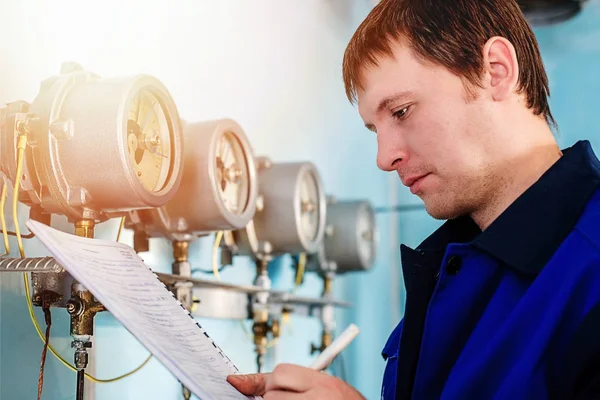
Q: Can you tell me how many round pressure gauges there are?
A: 4